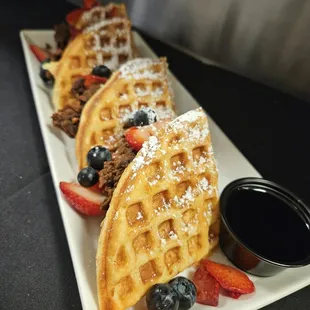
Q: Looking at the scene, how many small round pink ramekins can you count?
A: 0